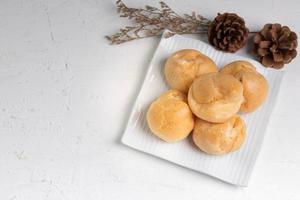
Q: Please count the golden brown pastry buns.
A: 5